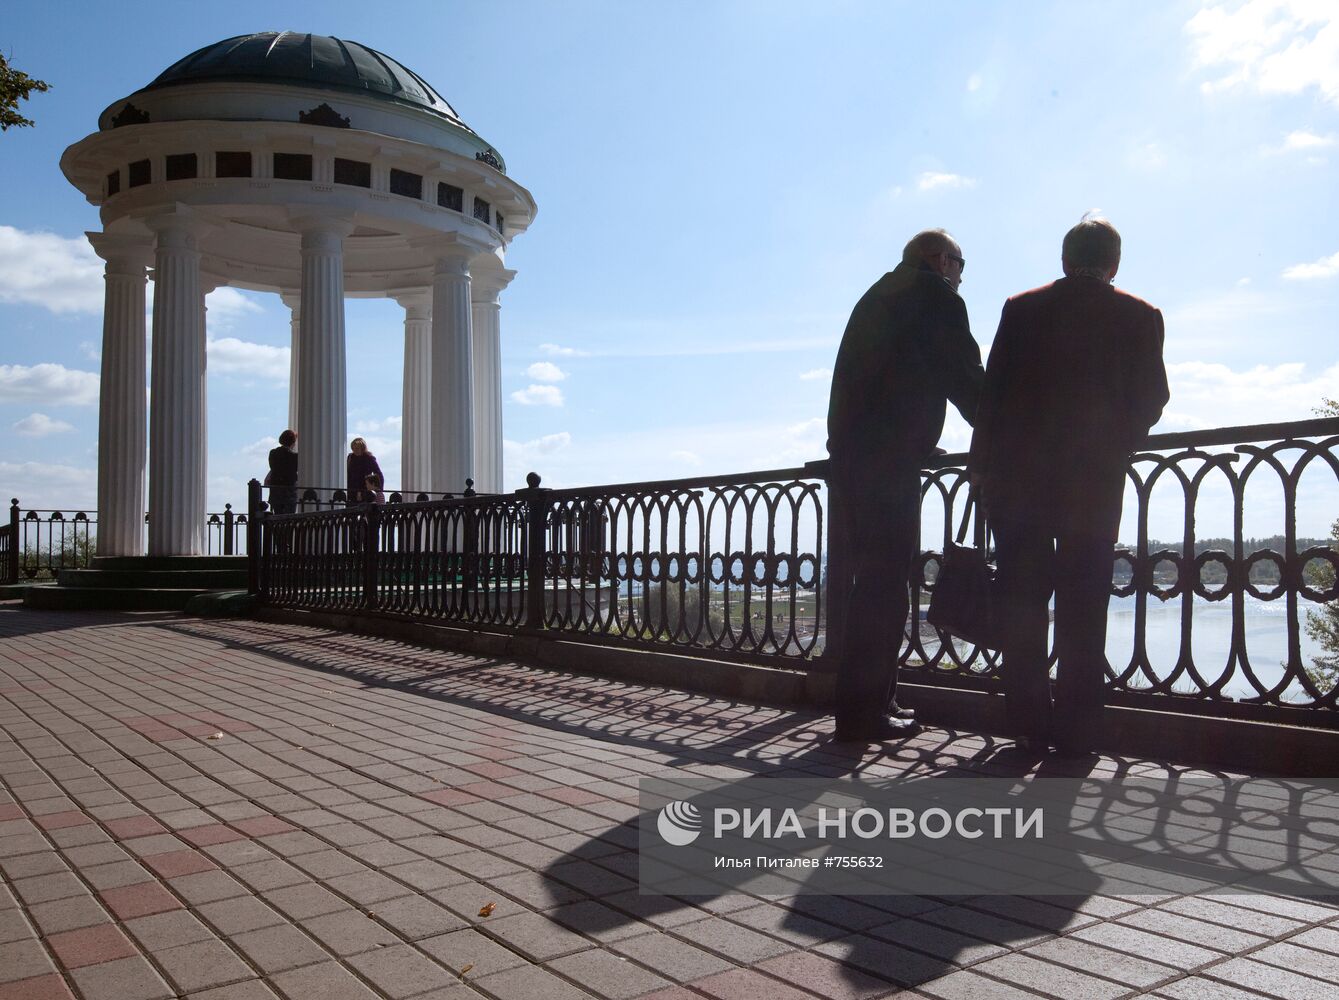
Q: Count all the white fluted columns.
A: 8